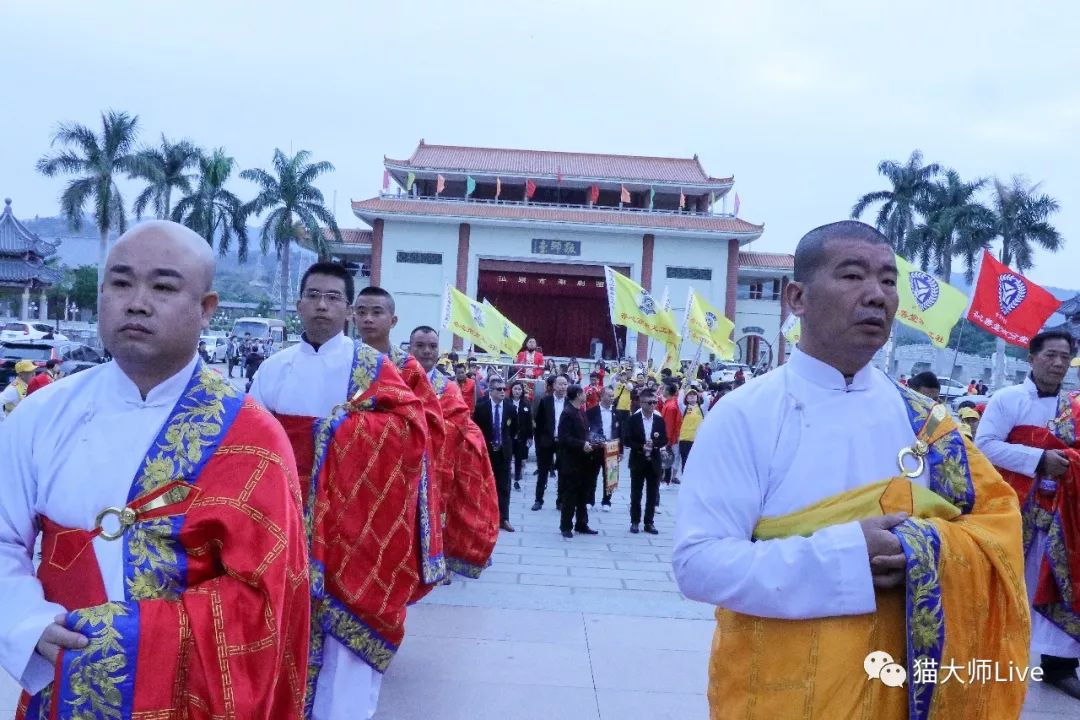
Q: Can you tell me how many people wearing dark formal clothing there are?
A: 6